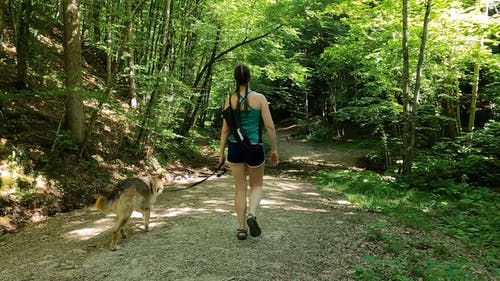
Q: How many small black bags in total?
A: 1